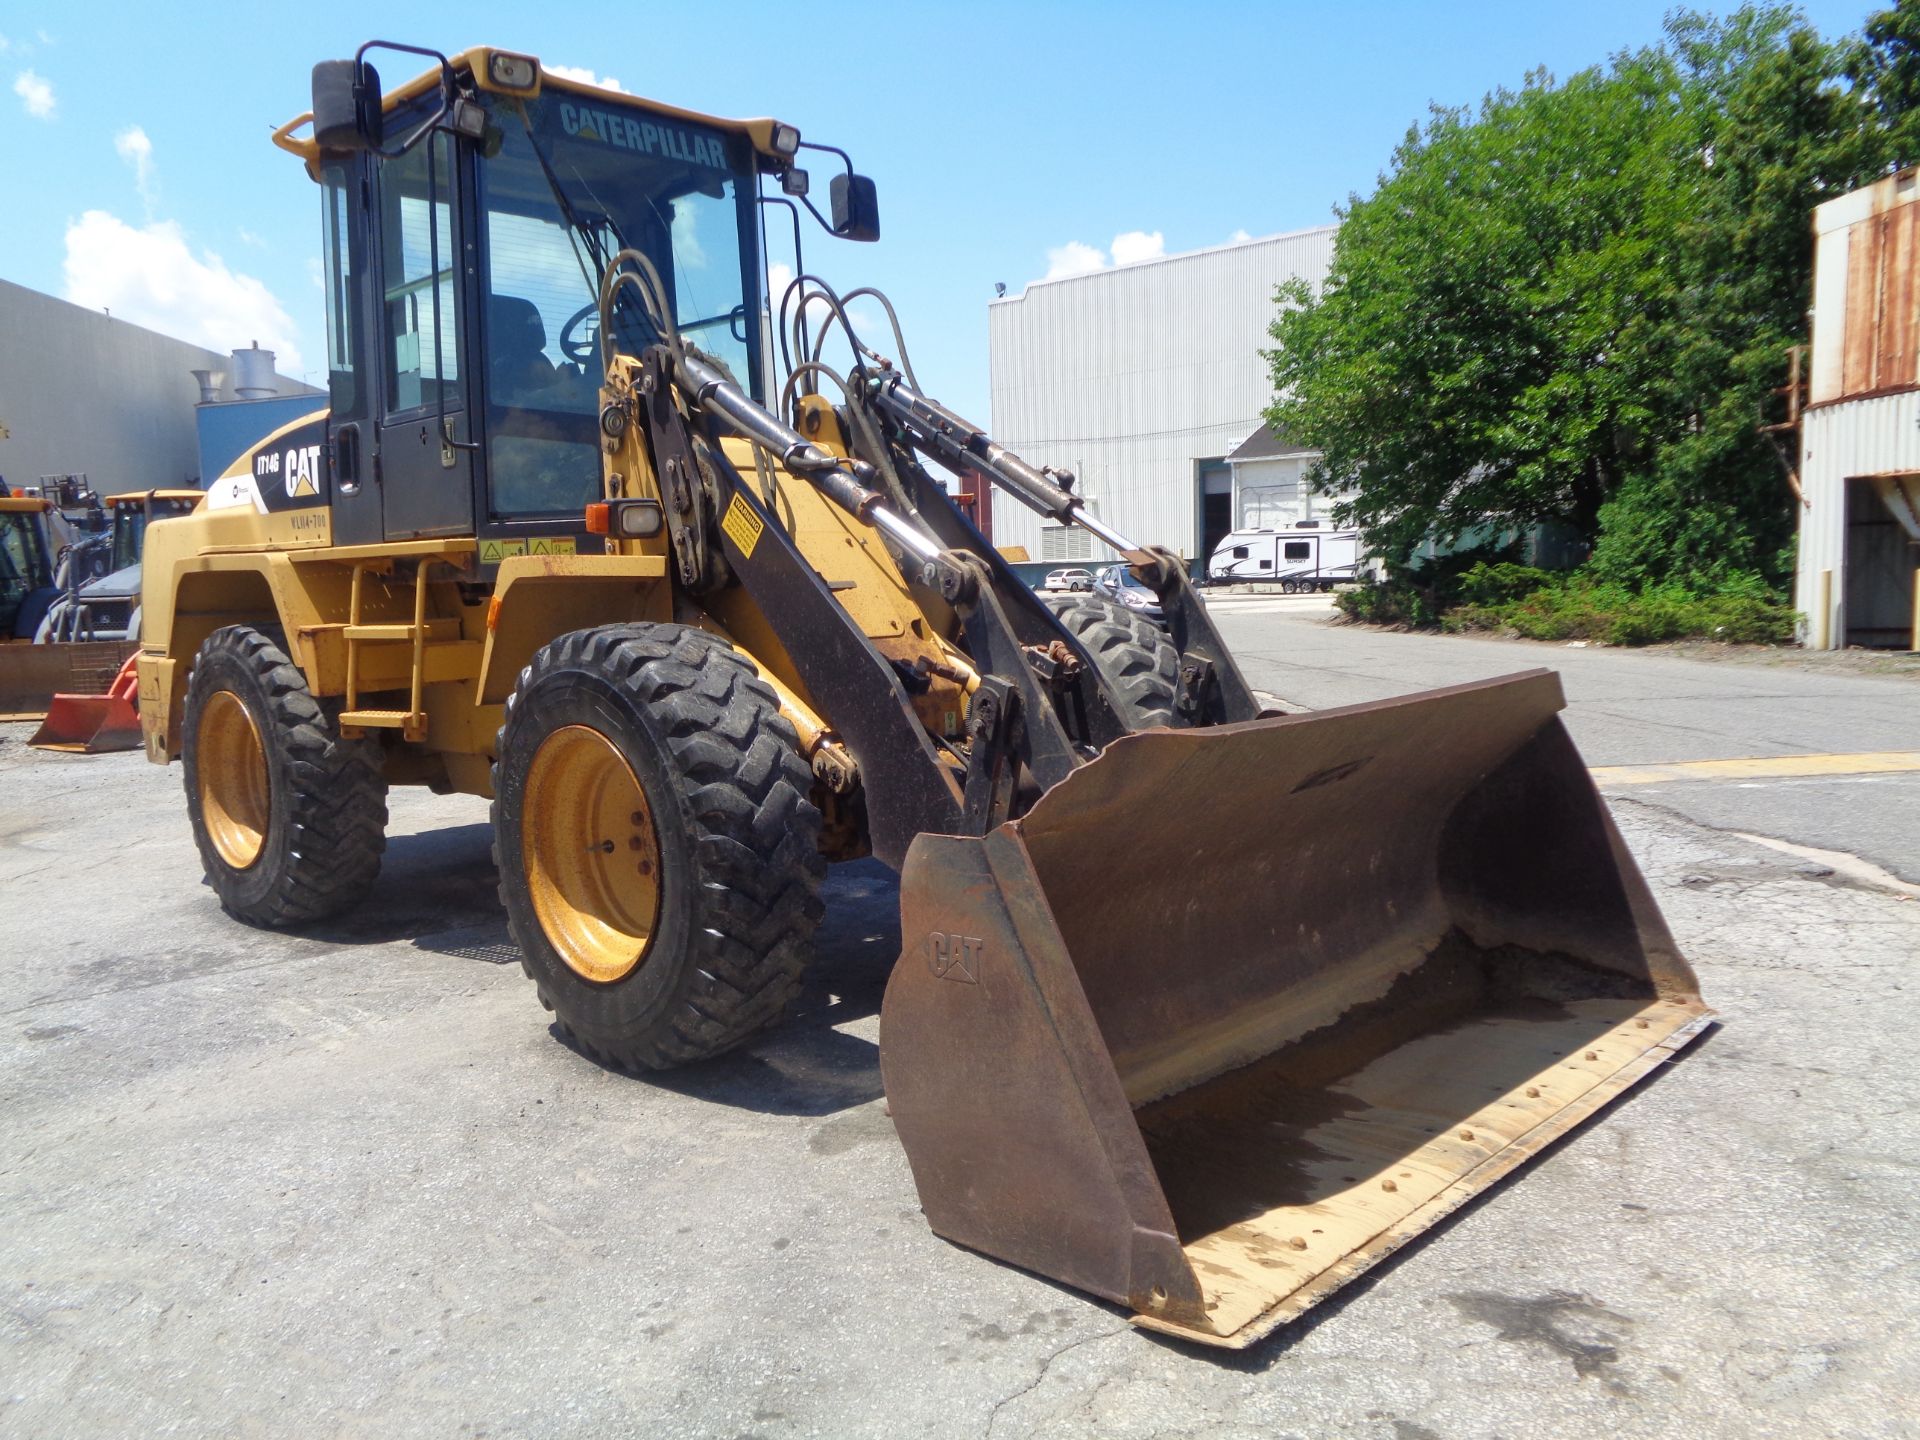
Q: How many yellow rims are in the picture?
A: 2